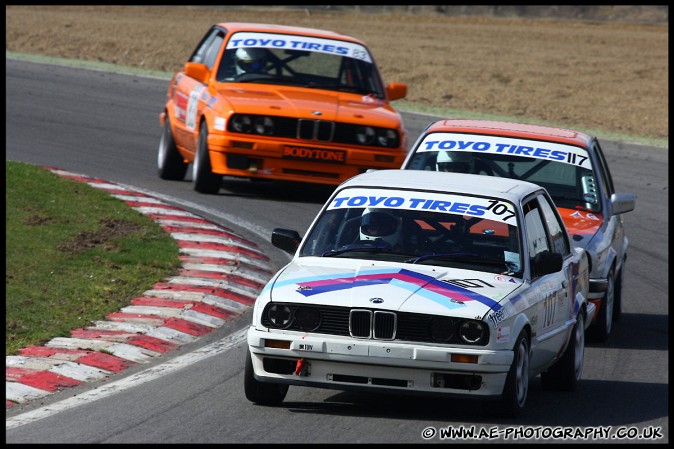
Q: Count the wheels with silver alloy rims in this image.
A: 5